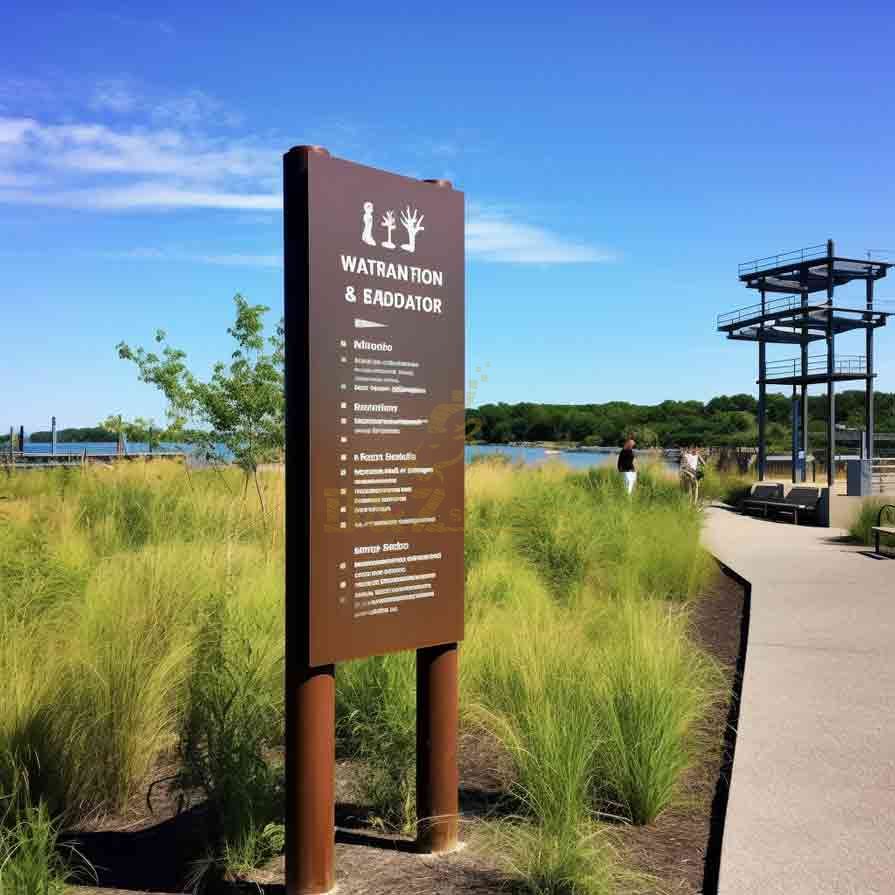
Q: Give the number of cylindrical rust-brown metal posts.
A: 2